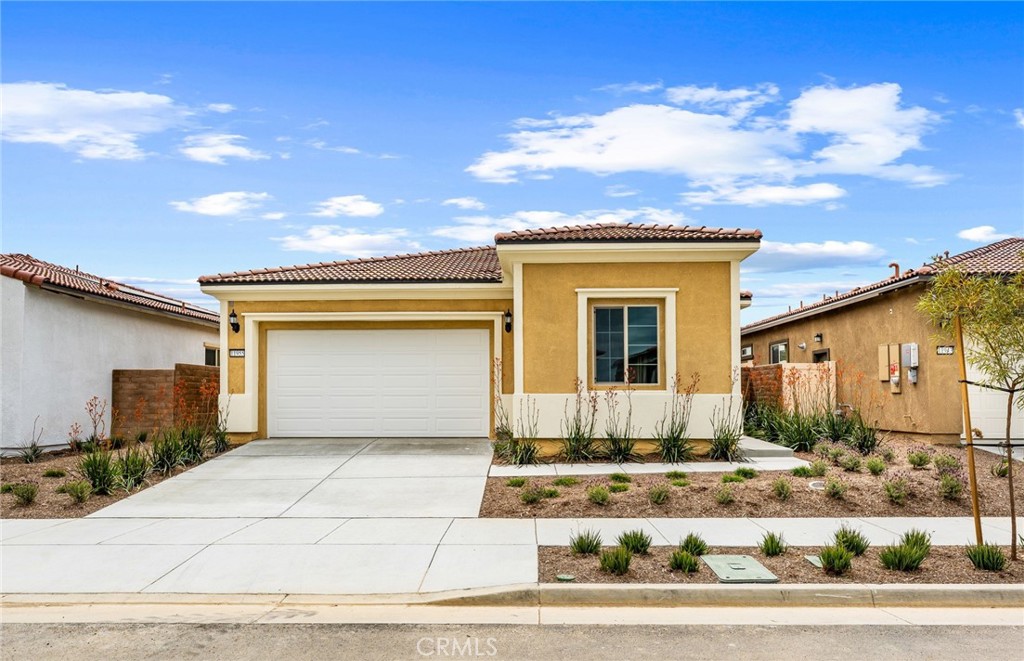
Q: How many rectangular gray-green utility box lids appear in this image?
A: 2